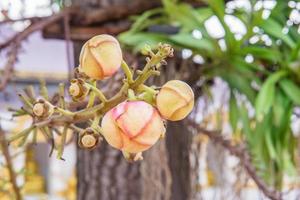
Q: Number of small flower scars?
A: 3